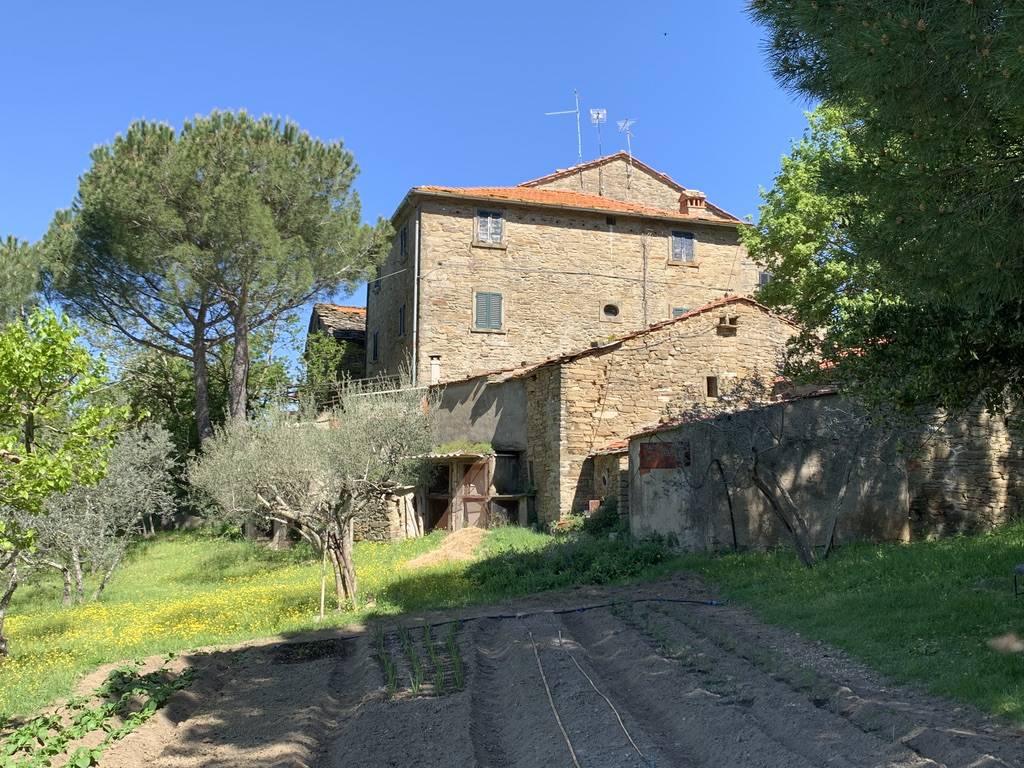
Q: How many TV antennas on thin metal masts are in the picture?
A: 3